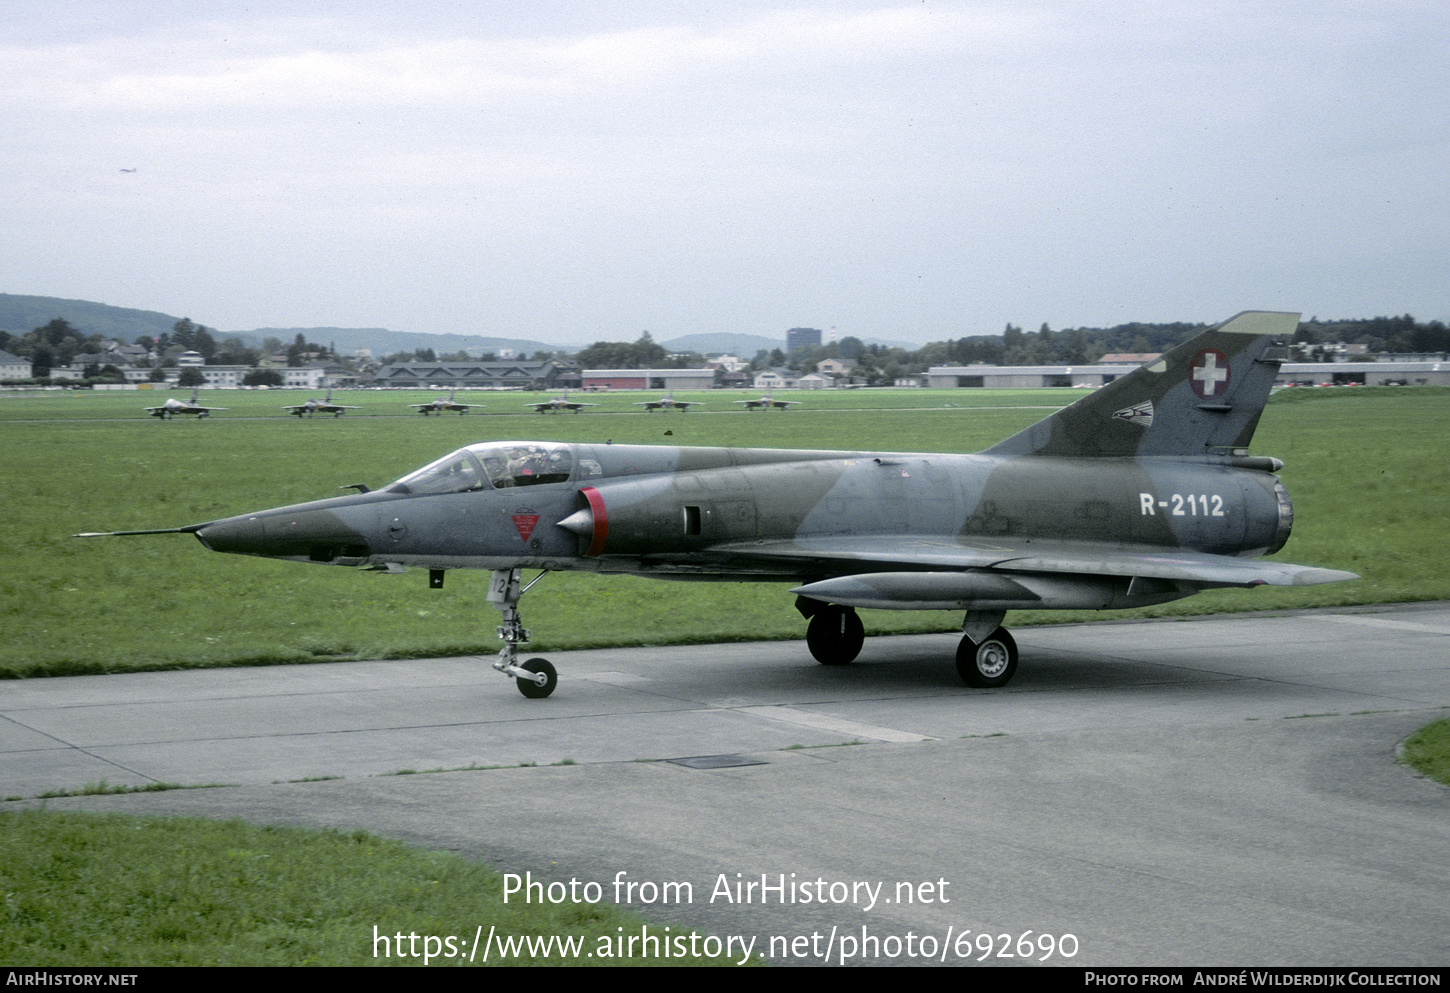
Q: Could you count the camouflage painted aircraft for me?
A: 1